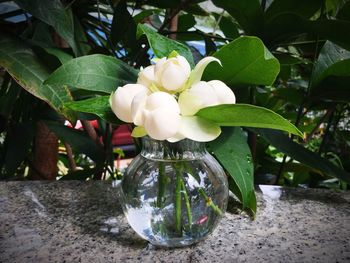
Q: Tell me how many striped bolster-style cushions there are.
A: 0